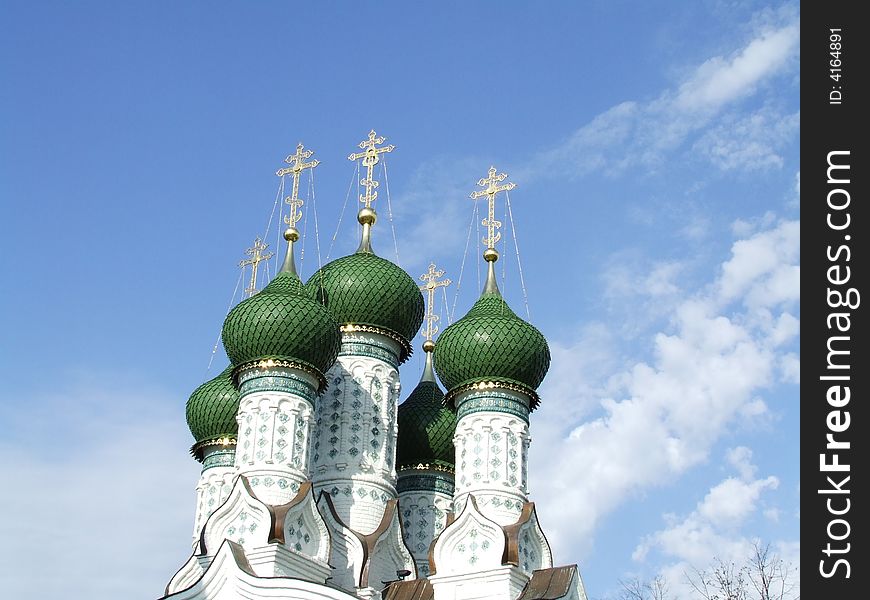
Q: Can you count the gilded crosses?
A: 5